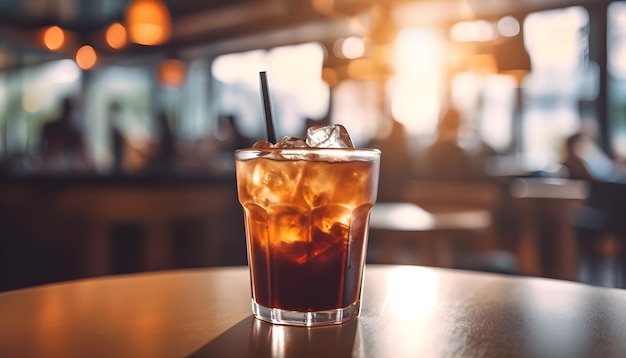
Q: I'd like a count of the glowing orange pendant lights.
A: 5